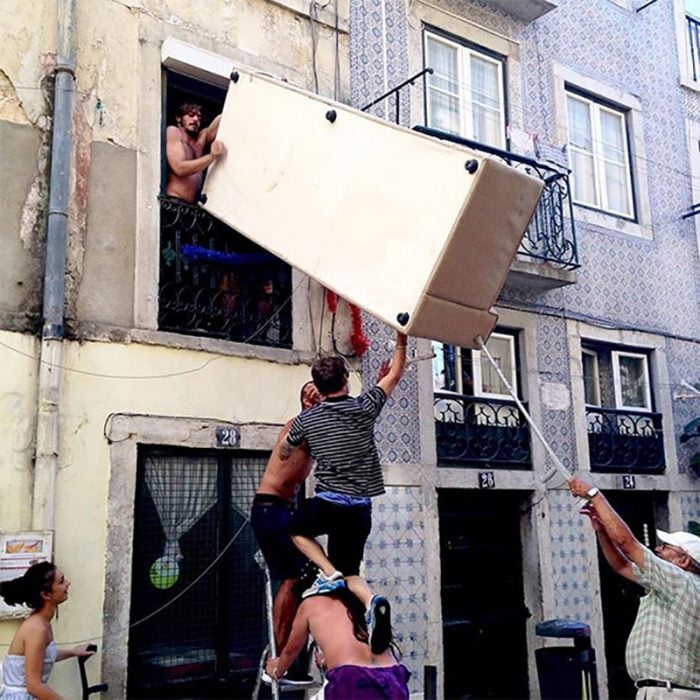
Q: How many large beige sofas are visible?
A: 1